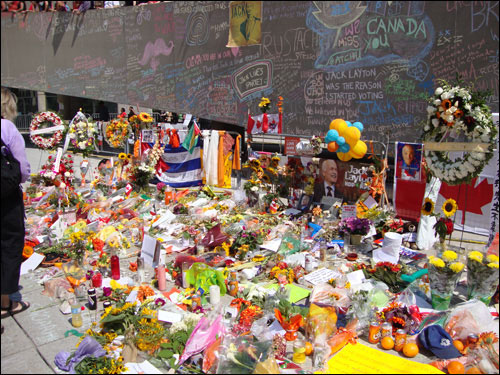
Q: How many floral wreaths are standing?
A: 4